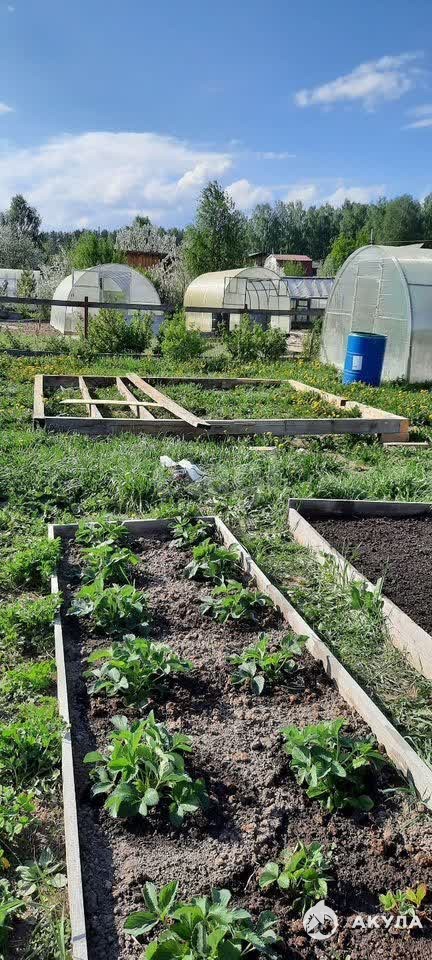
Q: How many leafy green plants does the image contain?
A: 13